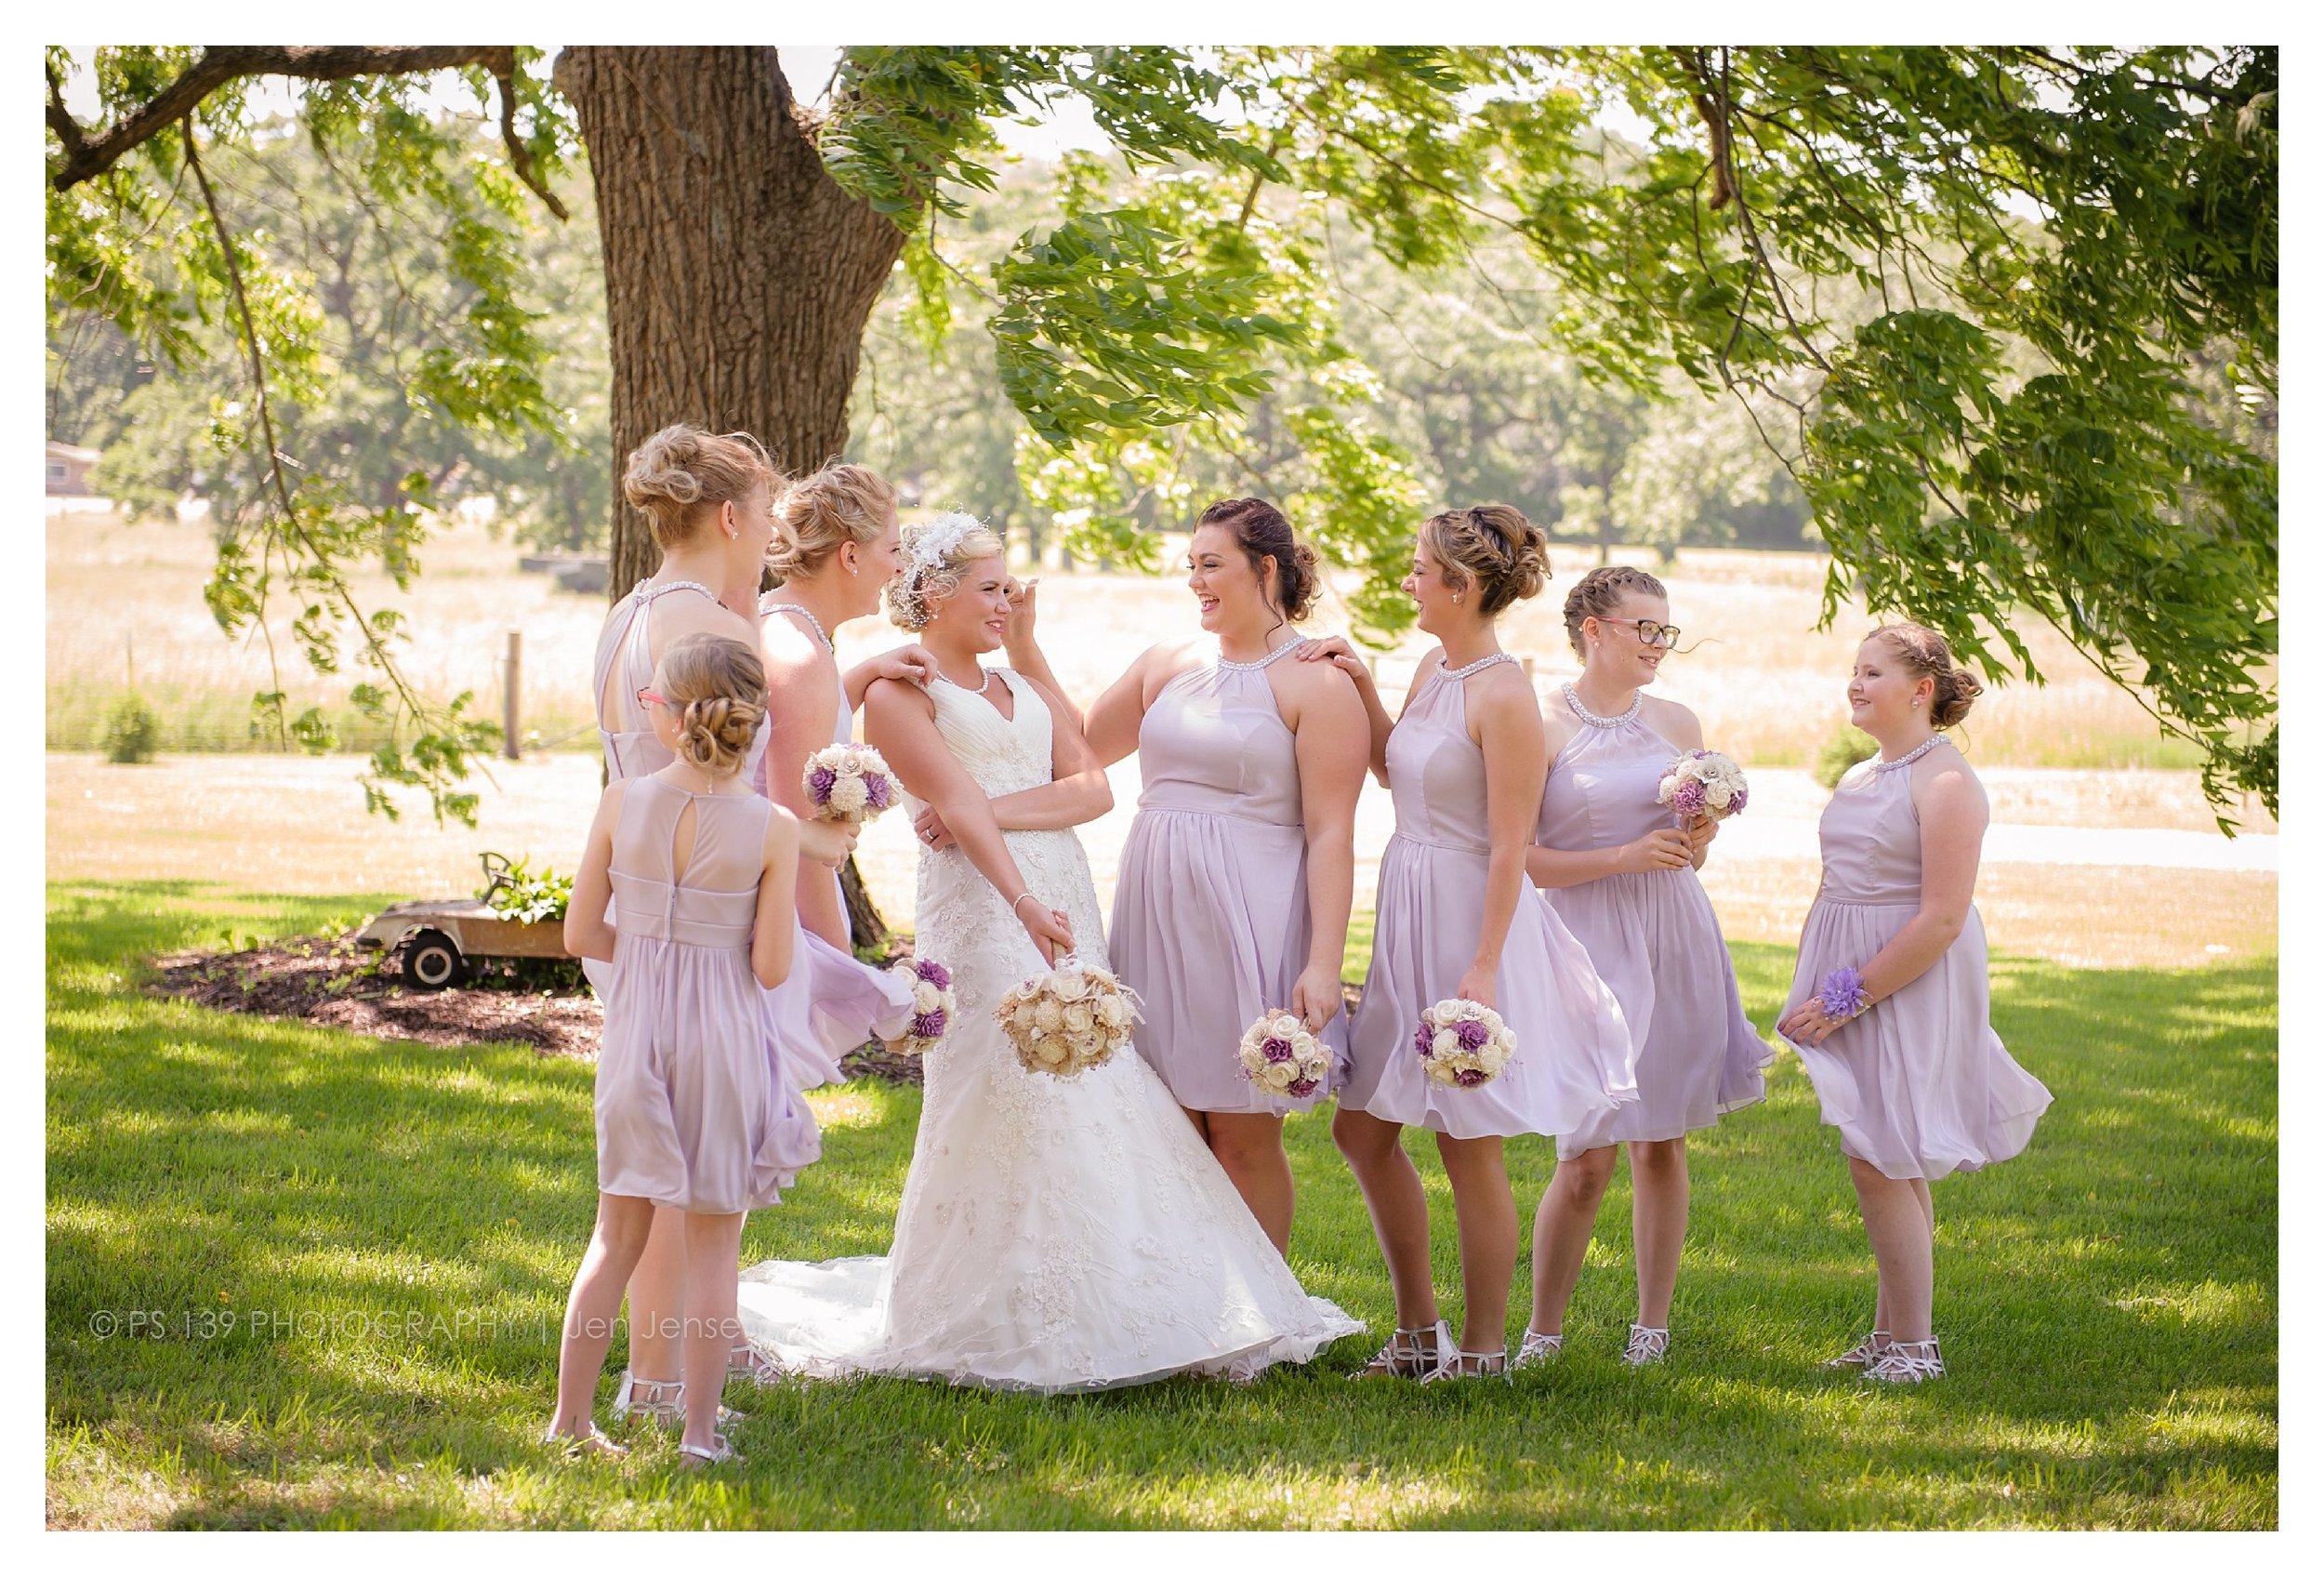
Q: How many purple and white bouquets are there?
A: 5